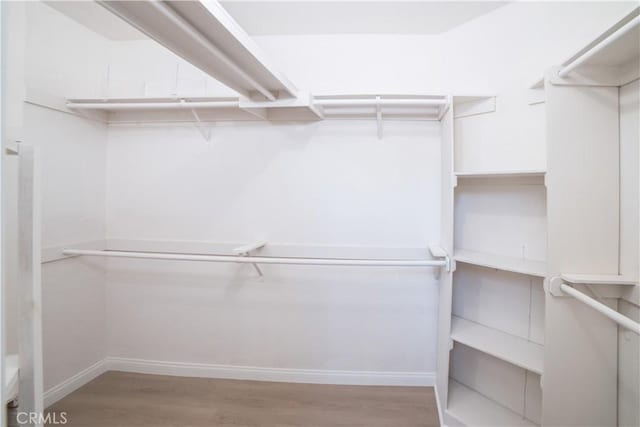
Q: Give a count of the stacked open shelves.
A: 4